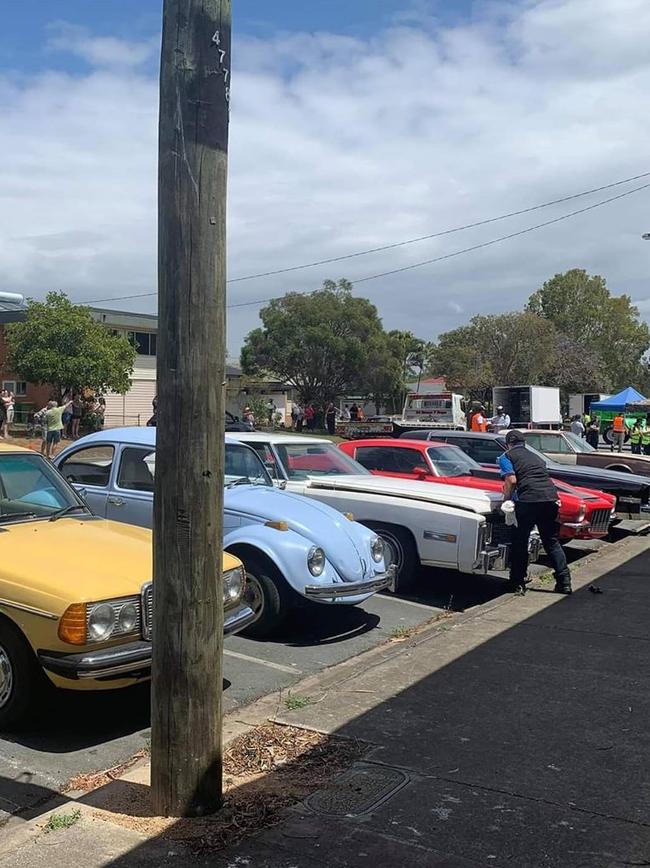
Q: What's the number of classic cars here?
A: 6